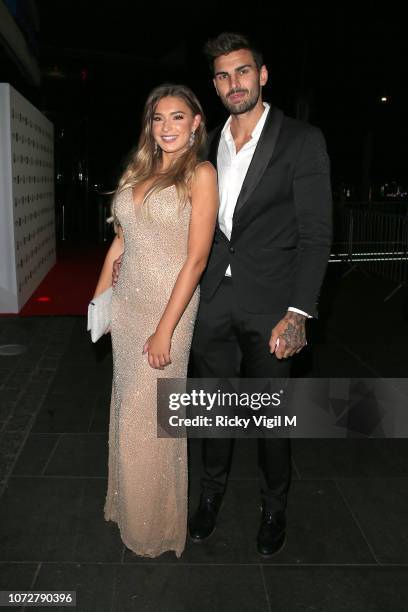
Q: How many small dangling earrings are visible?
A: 2